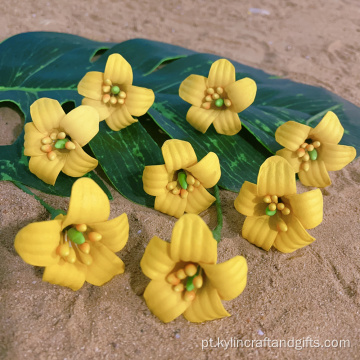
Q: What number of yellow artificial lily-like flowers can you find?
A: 8